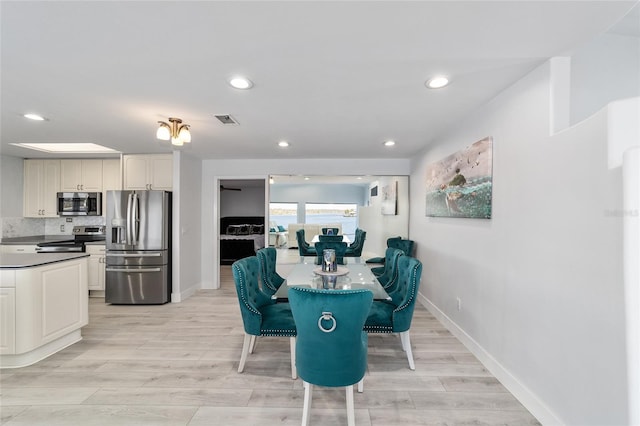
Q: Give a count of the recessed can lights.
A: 5